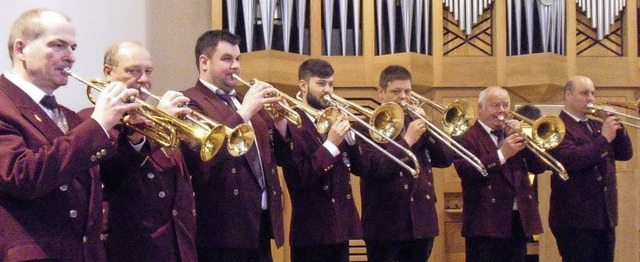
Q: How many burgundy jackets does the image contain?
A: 7